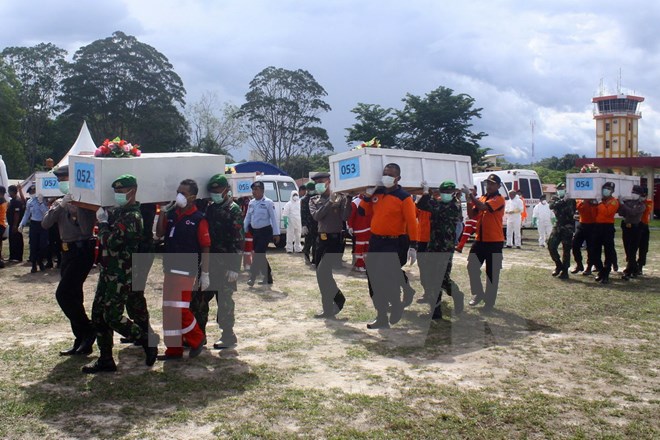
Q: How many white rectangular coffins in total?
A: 5